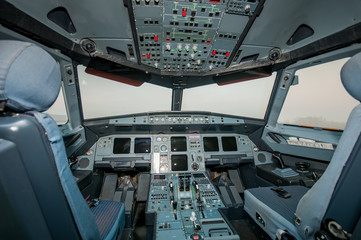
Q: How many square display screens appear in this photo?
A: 6